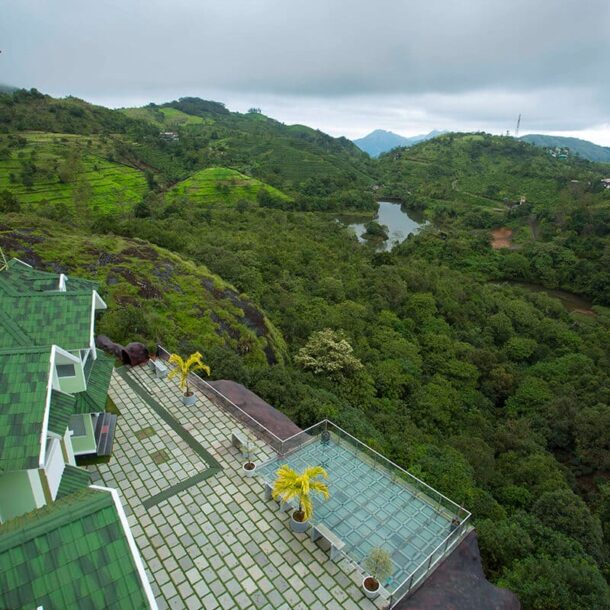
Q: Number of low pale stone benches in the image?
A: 4